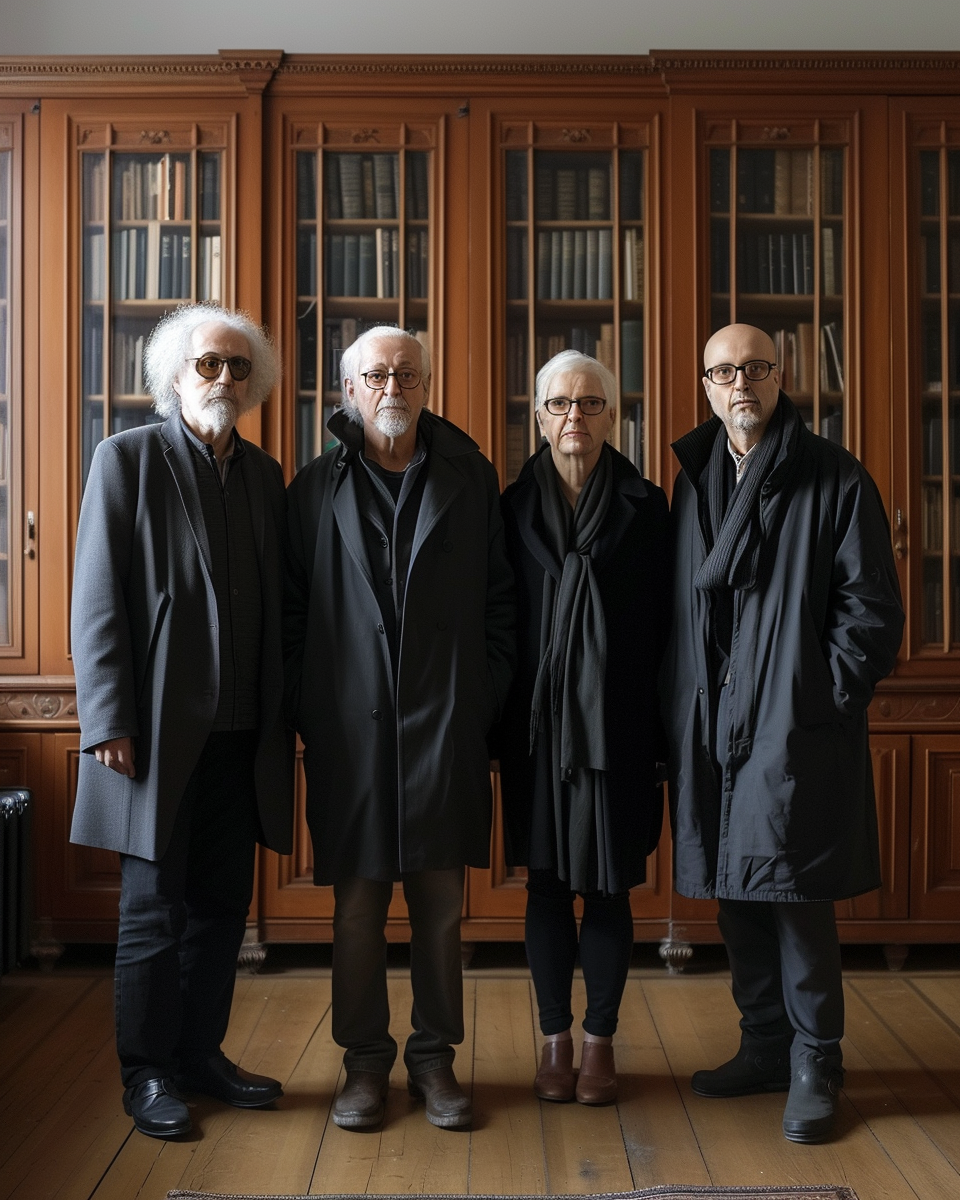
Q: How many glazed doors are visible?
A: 6